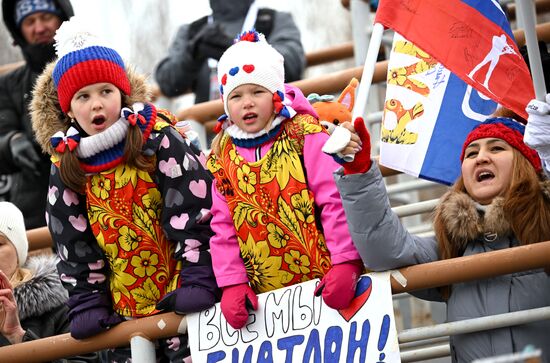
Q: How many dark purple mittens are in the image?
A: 2